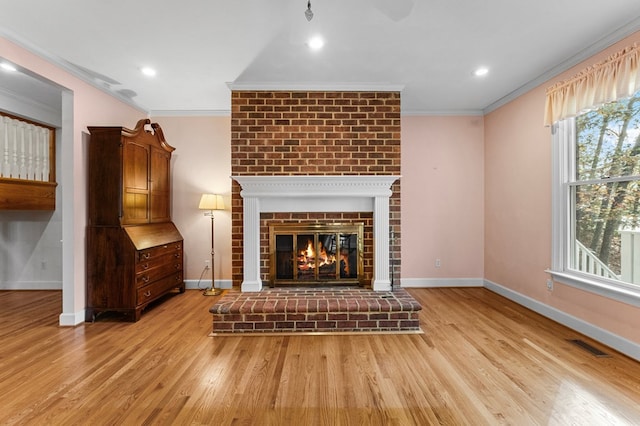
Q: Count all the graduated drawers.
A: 4